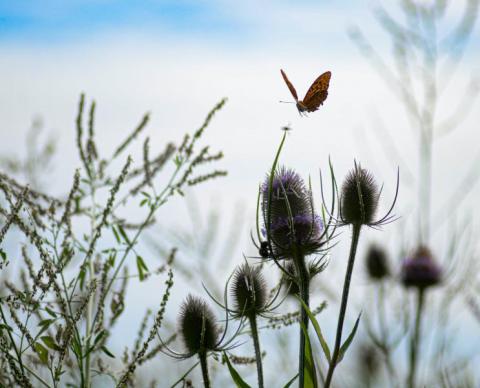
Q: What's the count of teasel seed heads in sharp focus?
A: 4